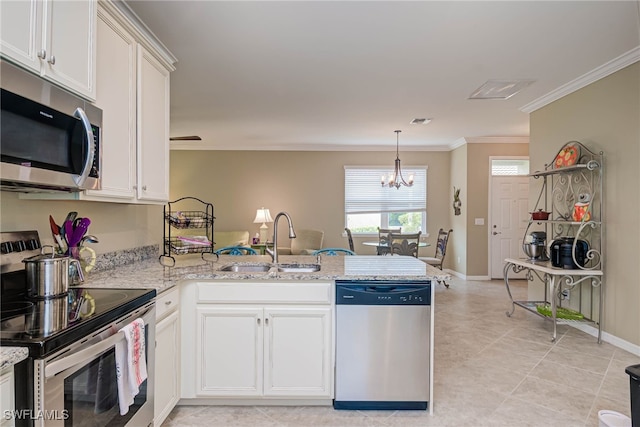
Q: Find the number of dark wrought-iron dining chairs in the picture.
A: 4